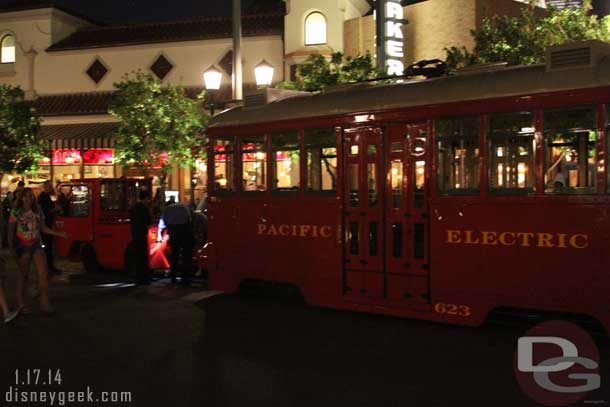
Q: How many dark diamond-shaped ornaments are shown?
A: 3